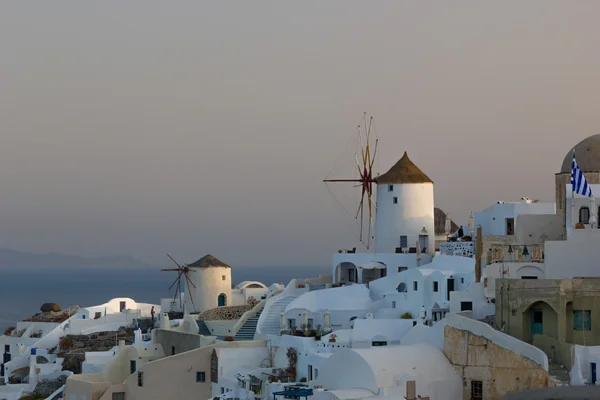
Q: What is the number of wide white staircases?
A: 1